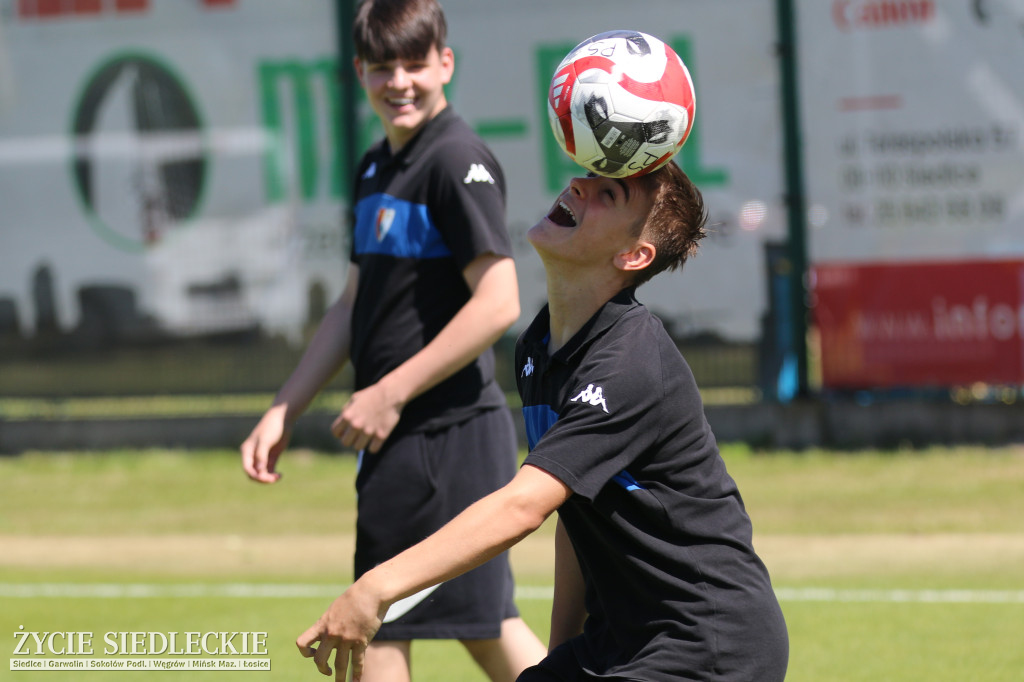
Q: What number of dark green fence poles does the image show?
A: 2